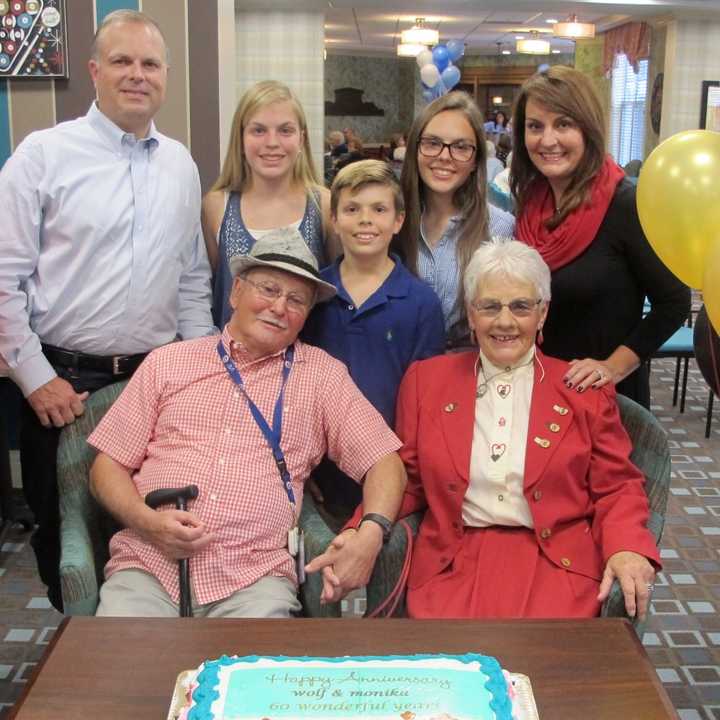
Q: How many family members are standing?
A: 5